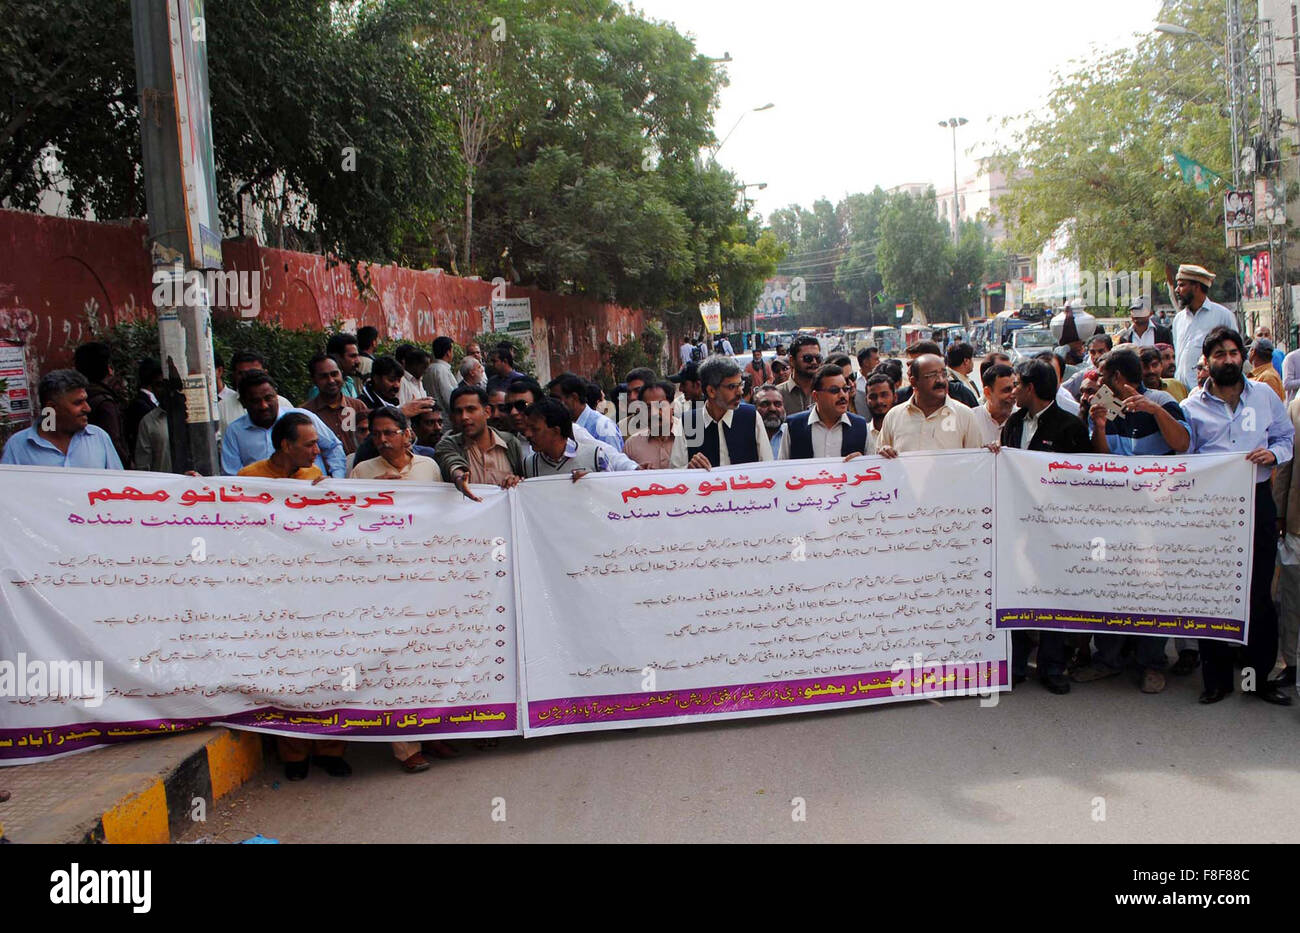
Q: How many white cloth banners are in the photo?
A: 3